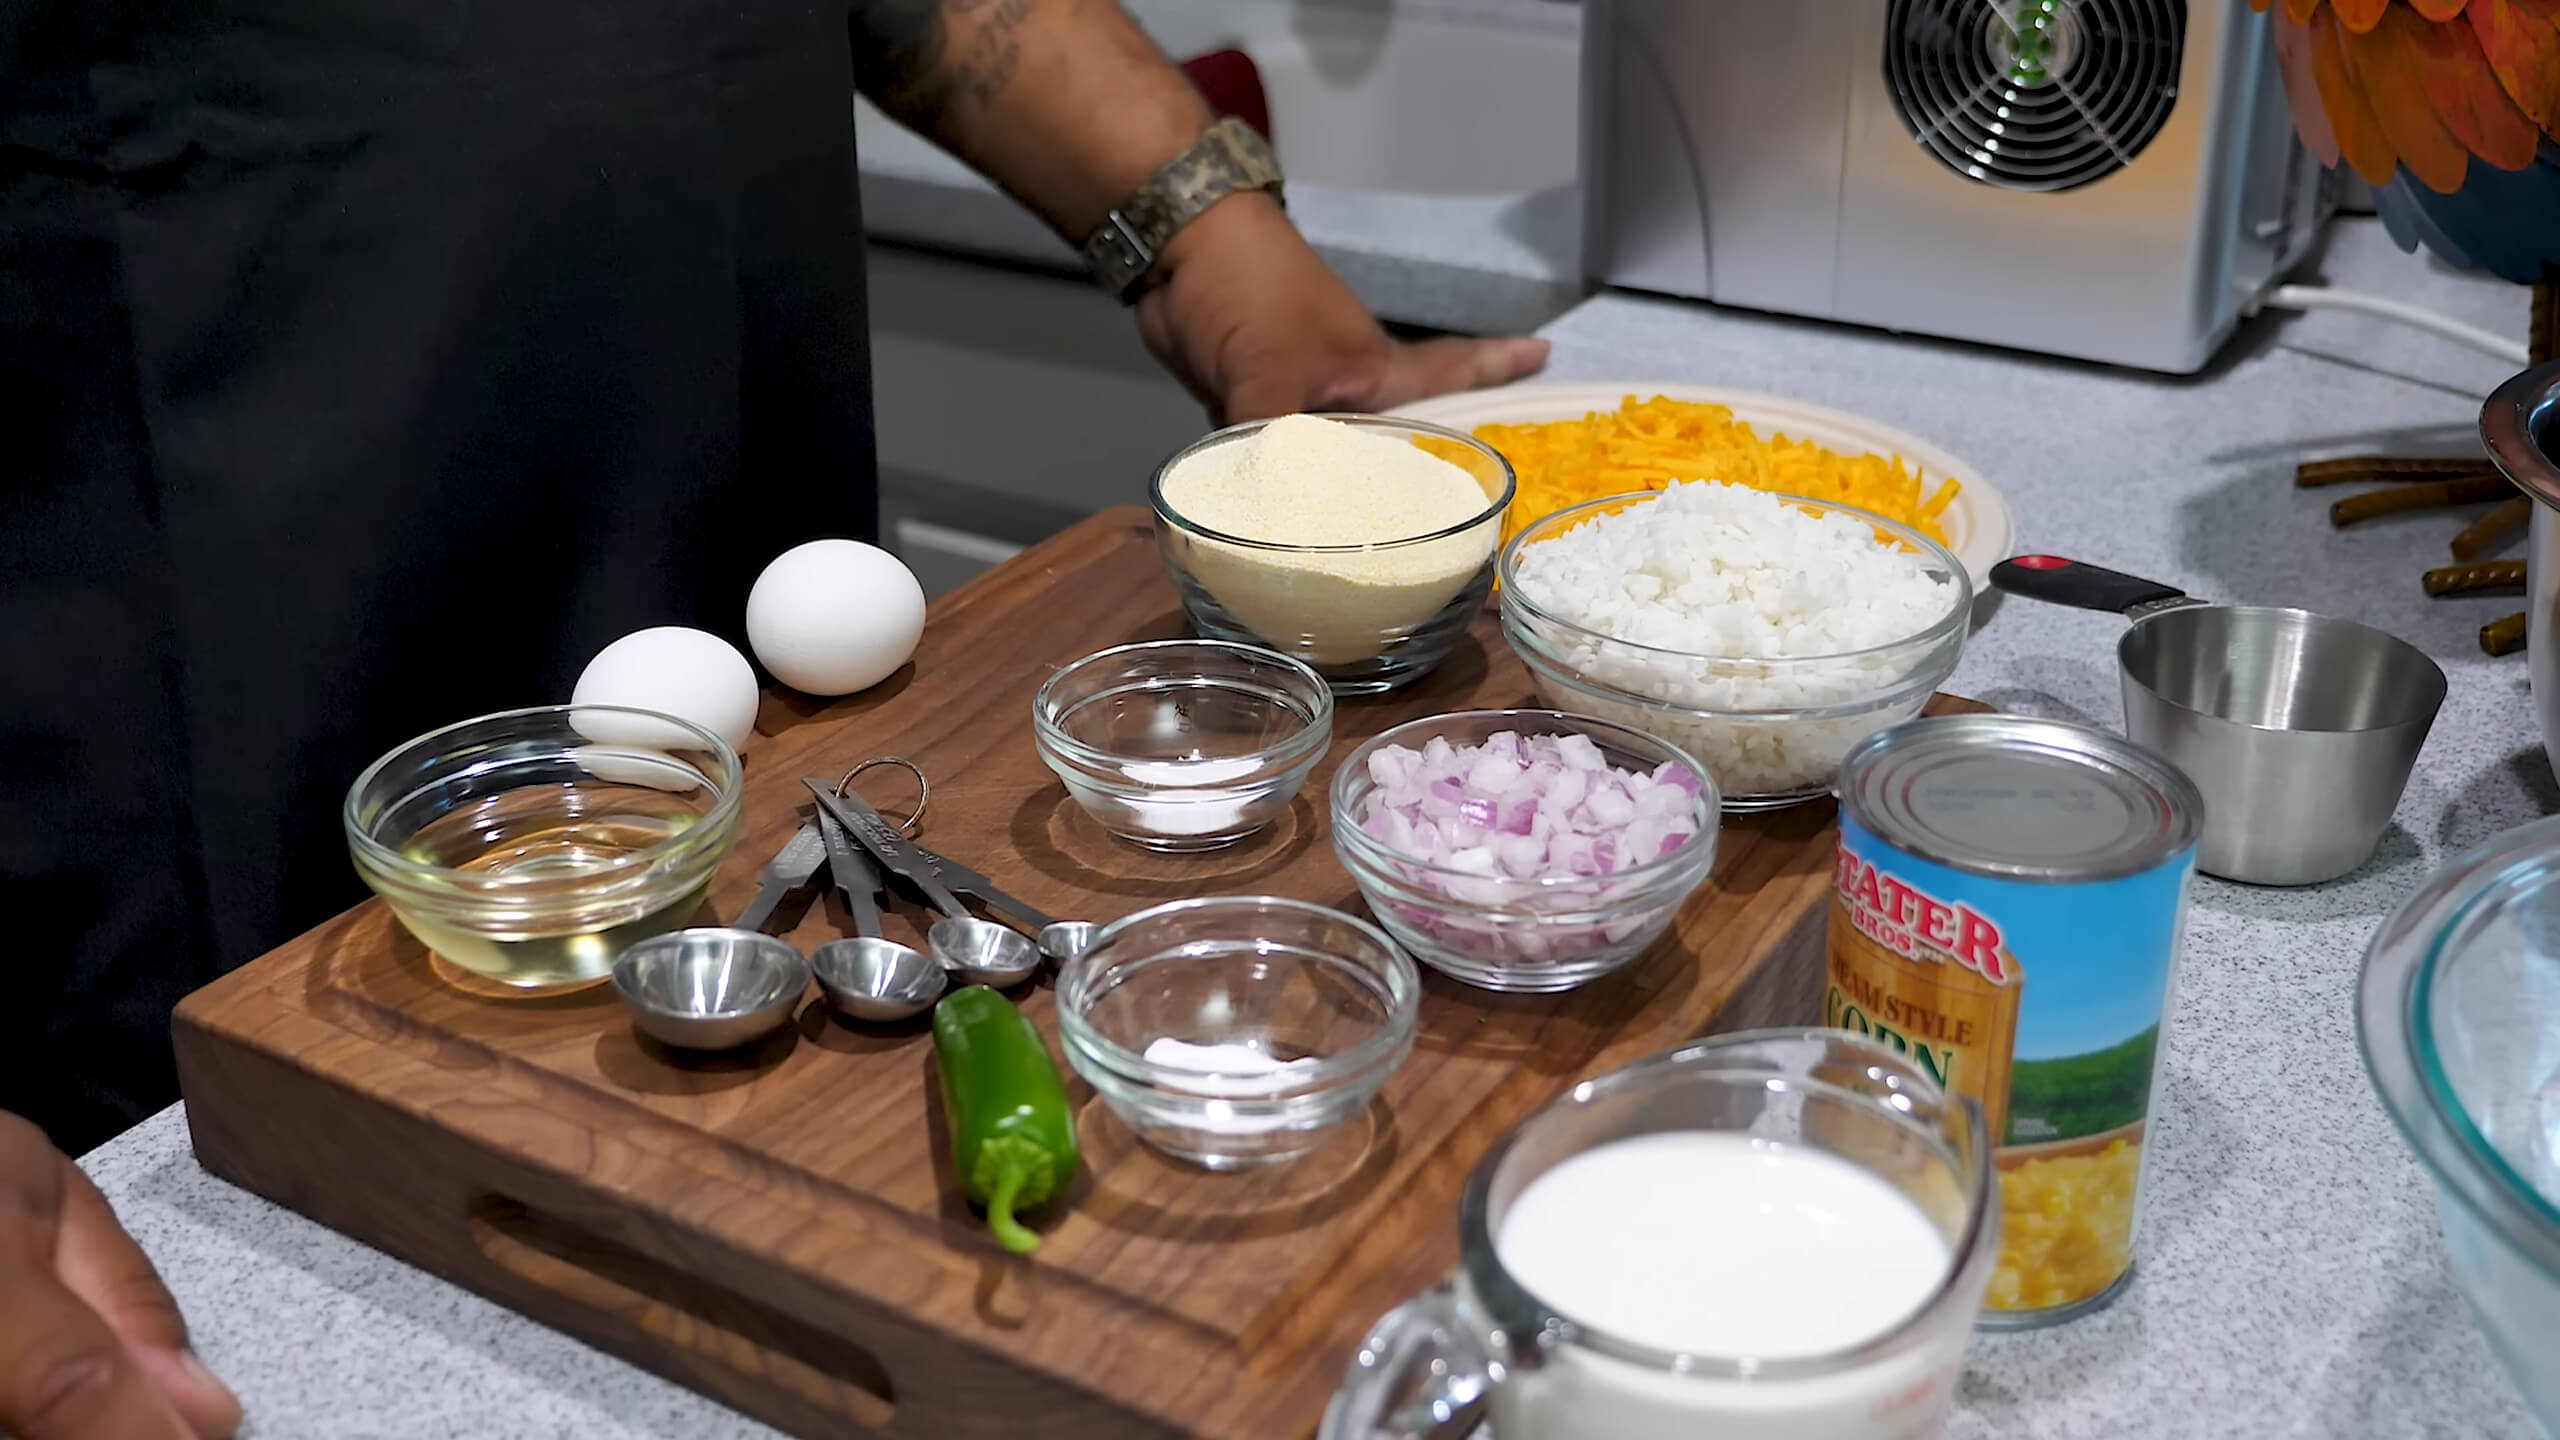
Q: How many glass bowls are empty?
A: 1